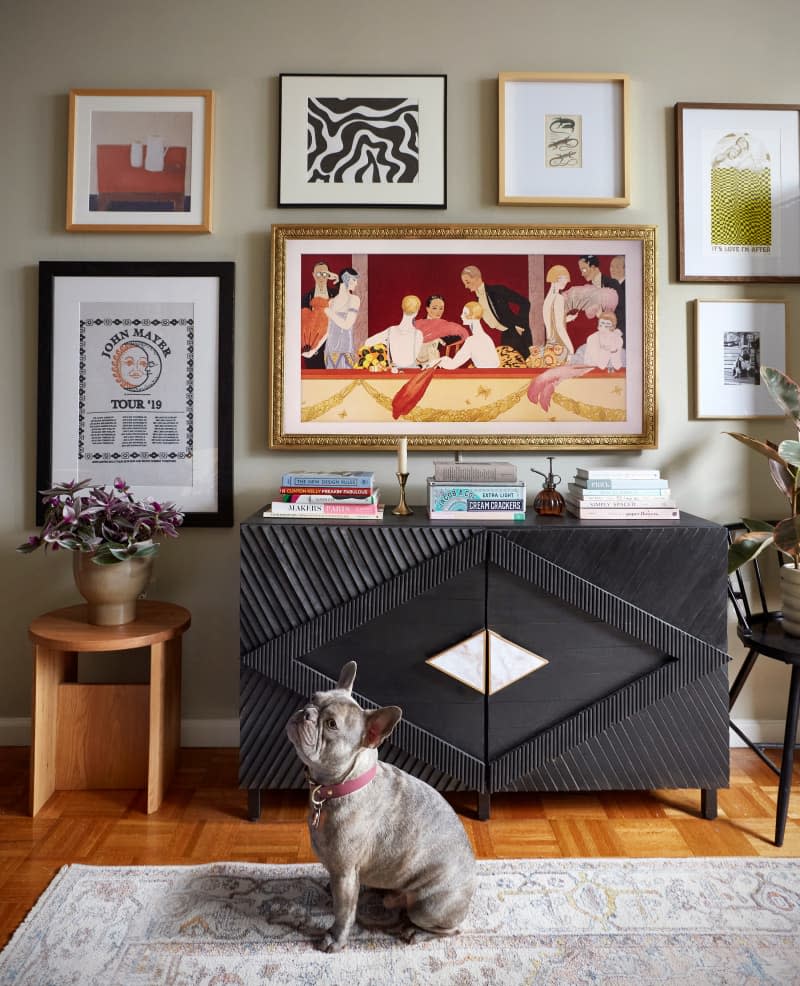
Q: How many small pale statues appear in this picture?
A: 0